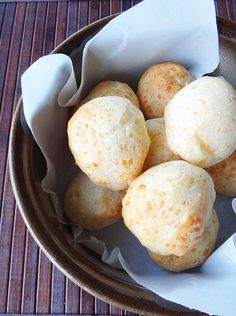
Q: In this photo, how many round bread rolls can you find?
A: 9